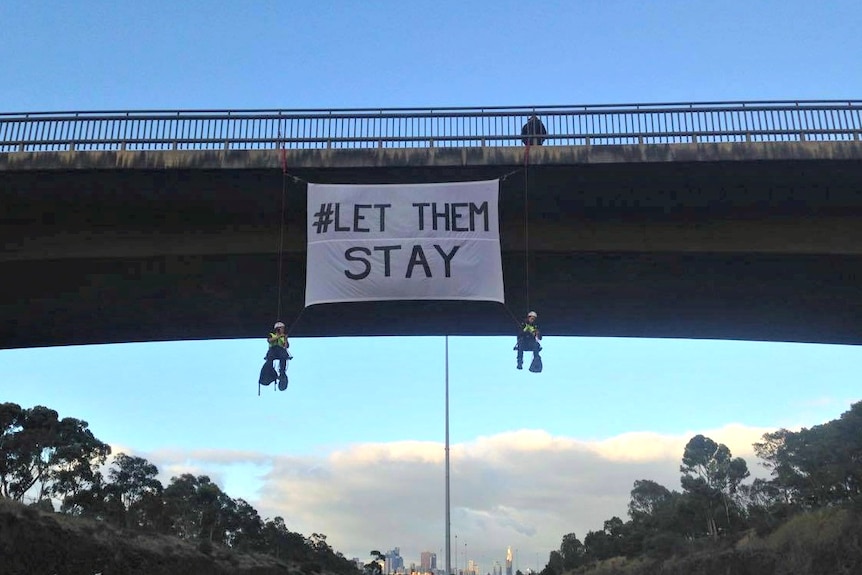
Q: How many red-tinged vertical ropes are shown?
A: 2